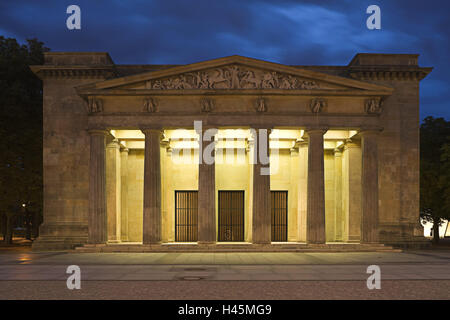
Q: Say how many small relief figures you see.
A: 6